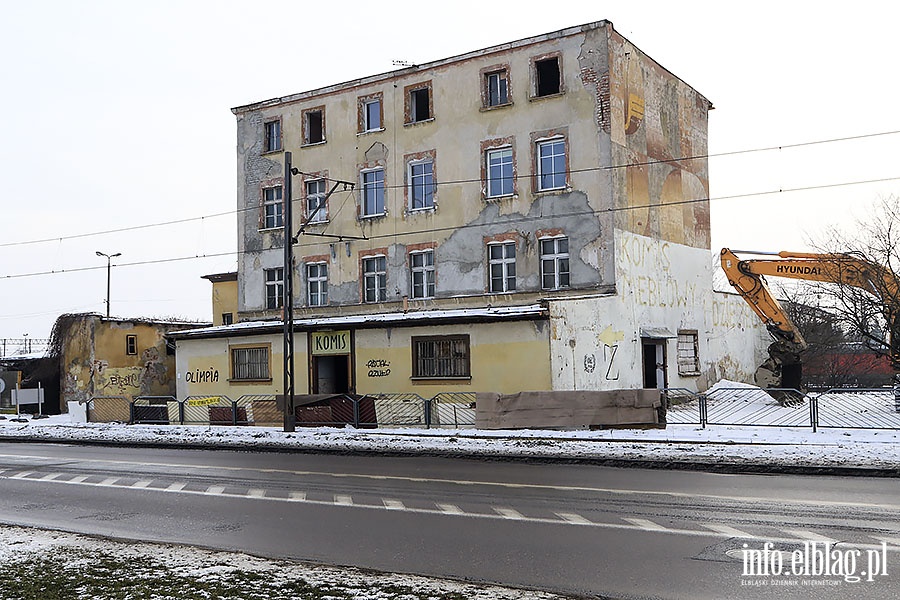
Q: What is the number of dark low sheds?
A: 1